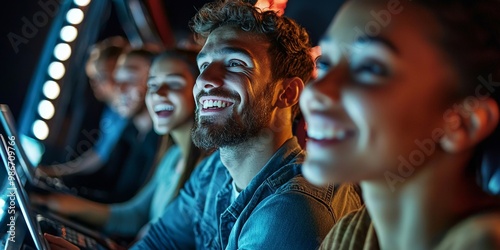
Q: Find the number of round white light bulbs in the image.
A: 8